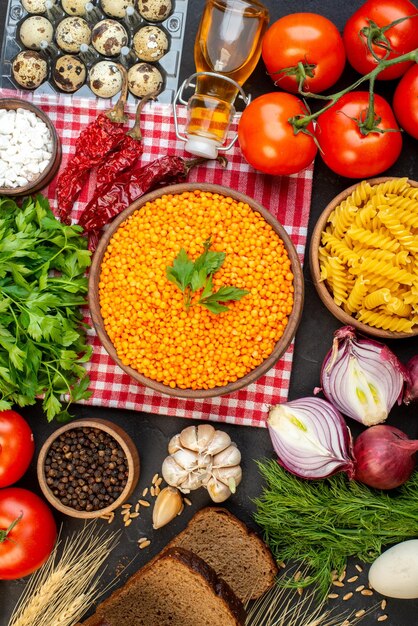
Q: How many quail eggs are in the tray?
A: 12